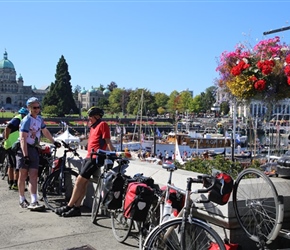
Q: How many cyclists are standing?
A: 3